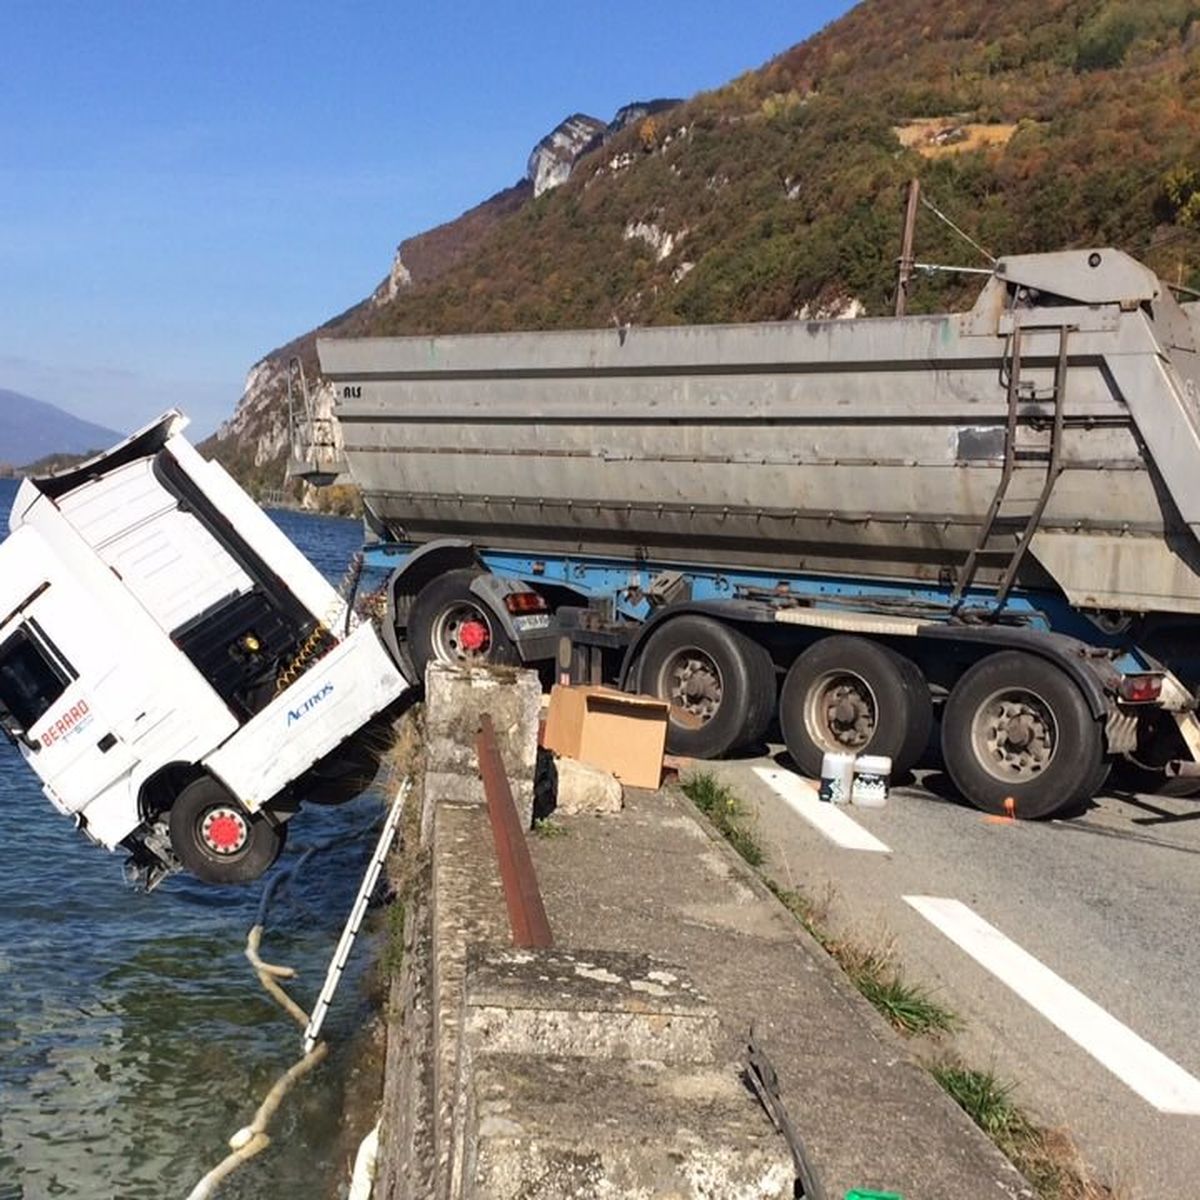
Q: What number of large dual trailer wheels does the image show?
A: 3